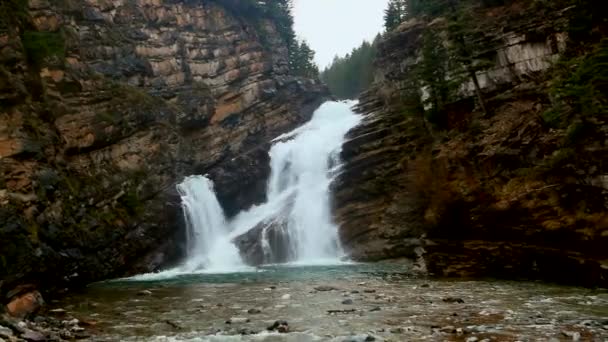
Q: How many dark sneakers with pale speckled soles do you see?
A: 0